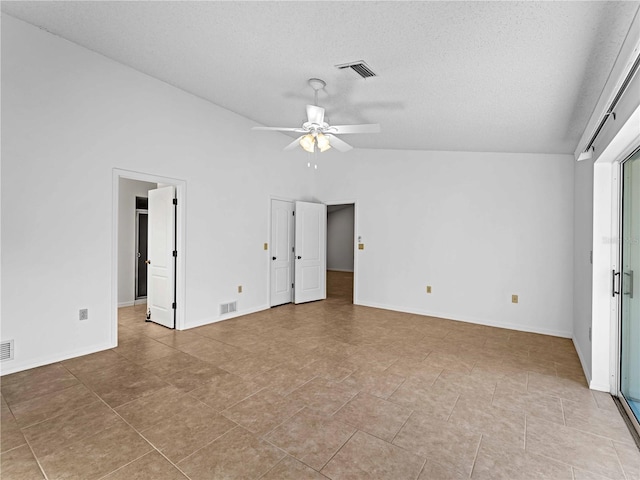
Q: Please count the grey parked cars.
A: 0